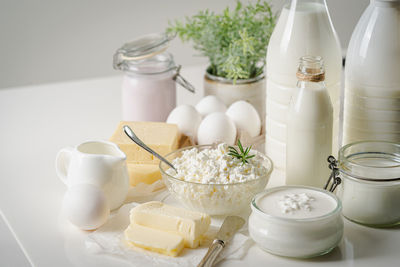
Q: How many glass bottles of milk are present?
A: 3